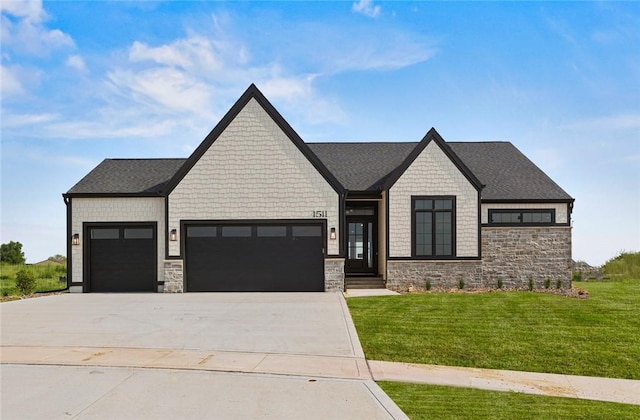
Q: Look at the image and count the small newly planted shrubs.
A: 6